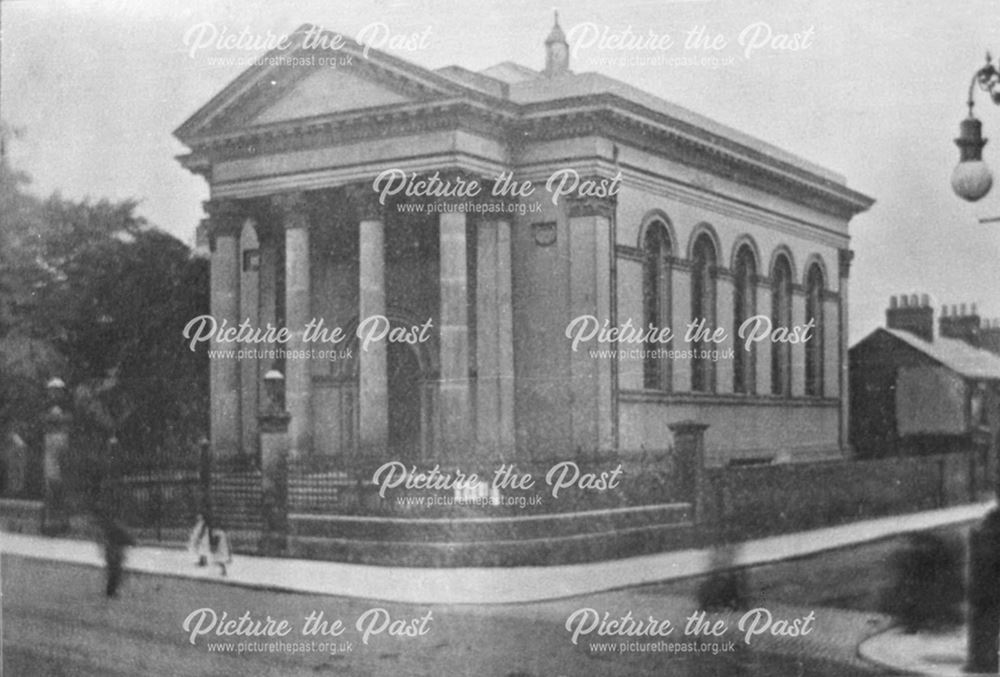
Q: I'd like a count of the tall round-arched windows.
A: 5